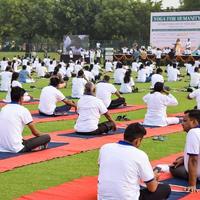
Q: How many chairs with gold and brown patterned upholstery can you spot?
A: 0